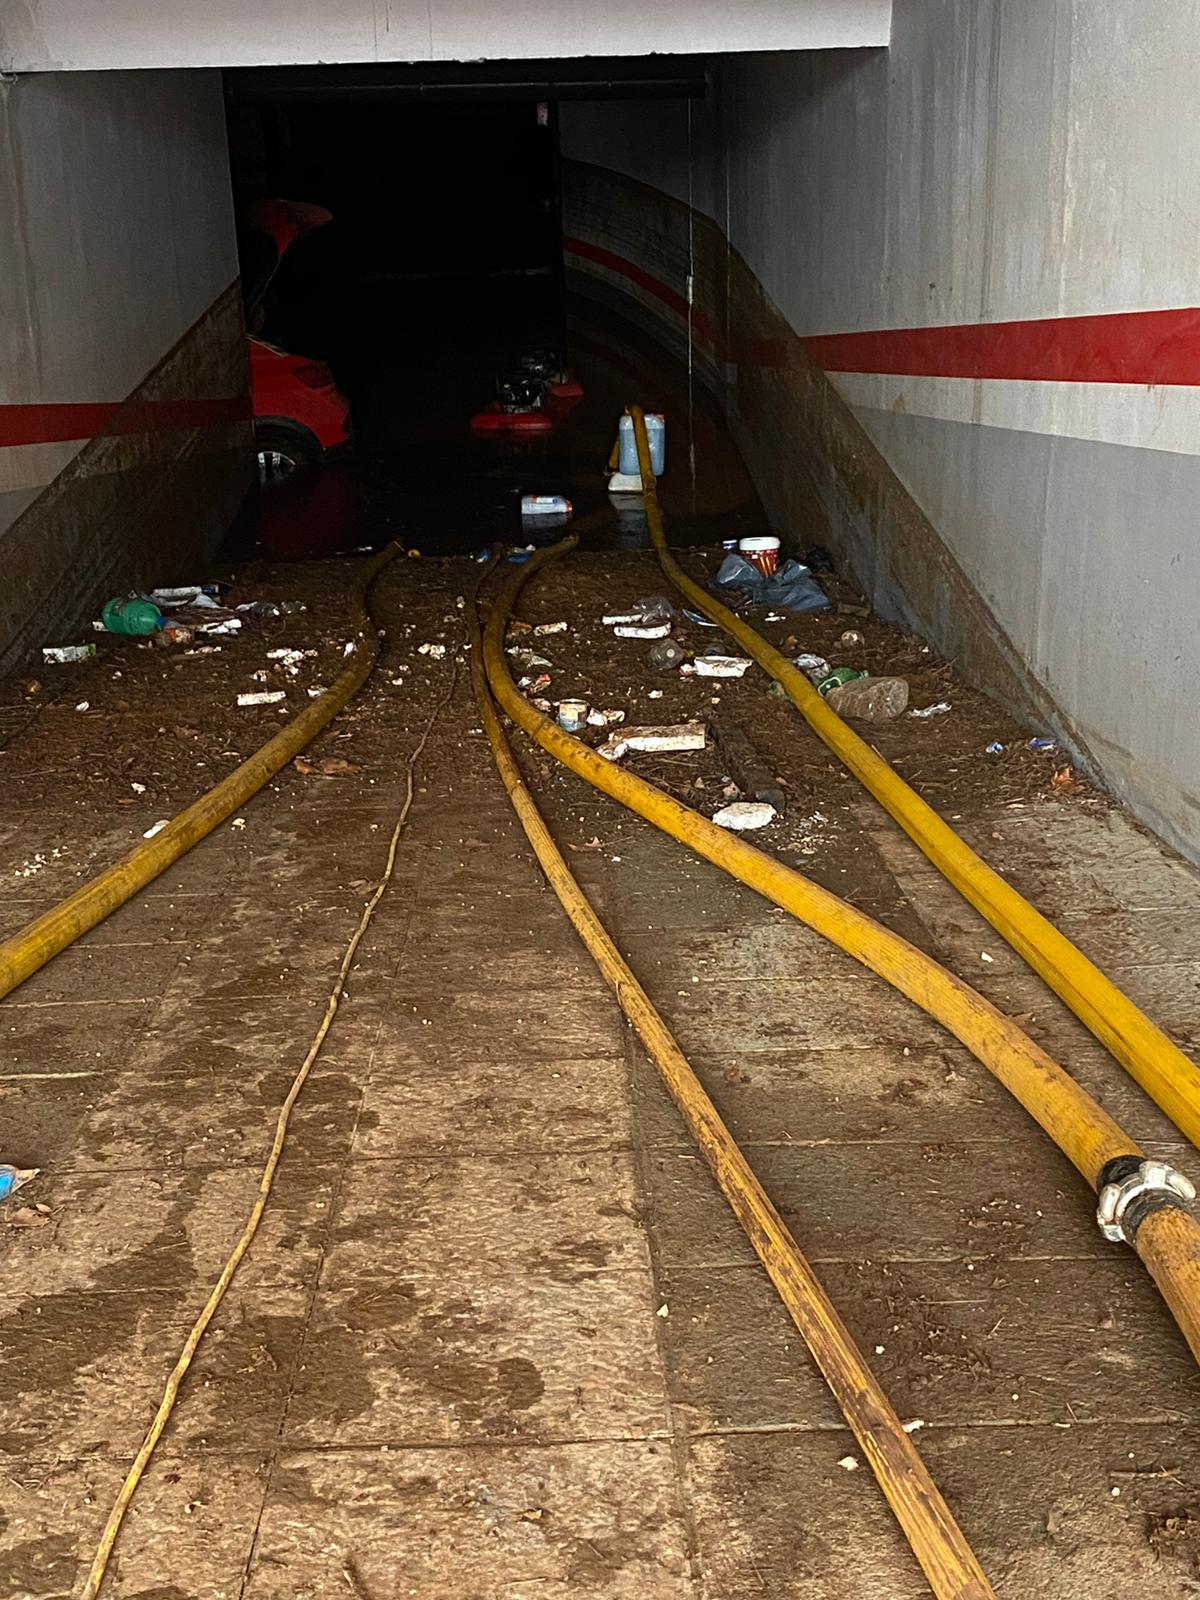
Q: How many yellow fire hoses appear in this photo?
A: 4